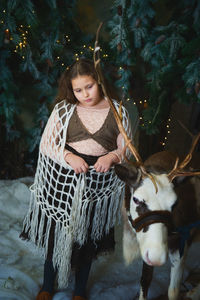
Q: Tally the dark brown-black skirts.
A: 1